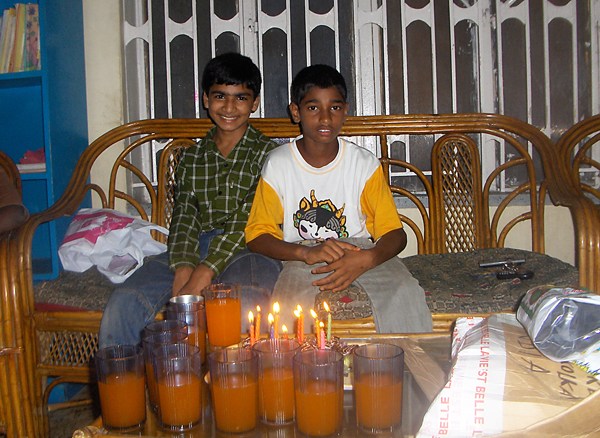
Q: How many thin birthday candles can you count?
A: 10